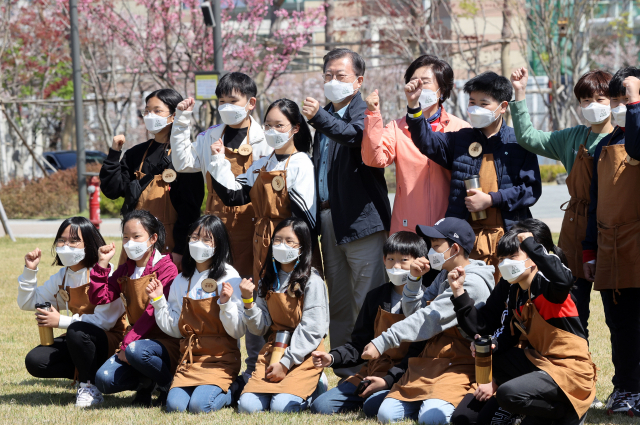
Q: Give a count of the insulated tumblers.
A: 4